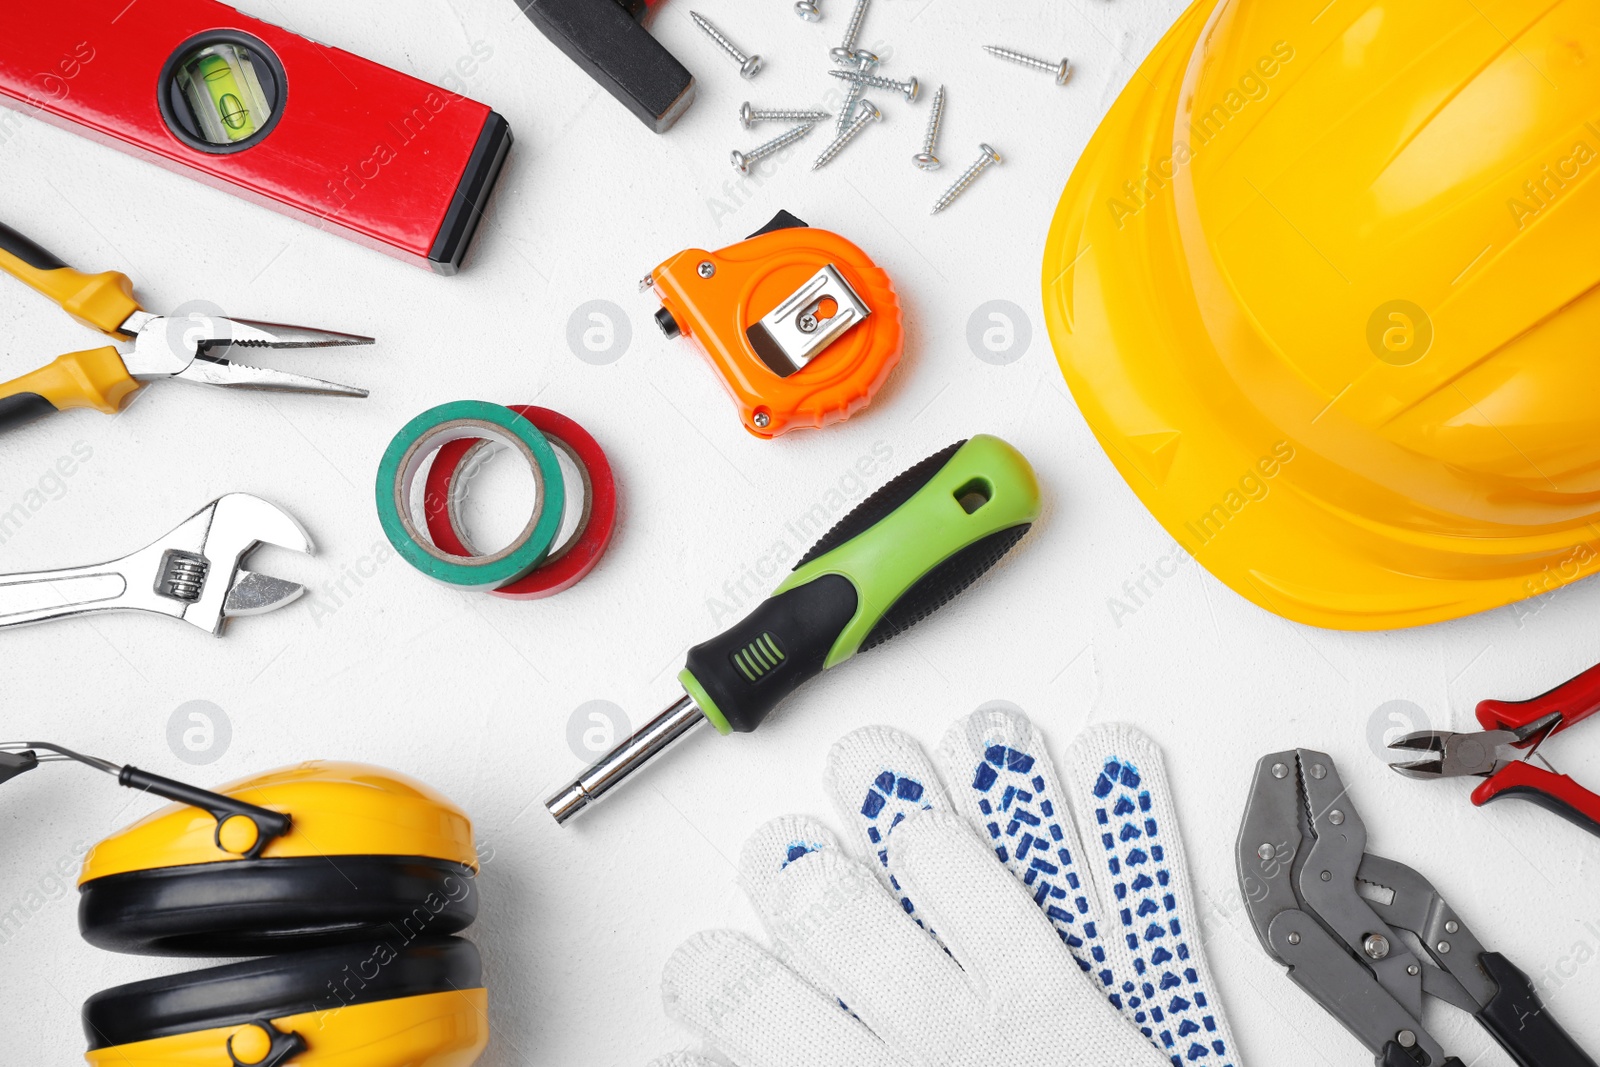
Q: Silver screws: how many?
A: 11